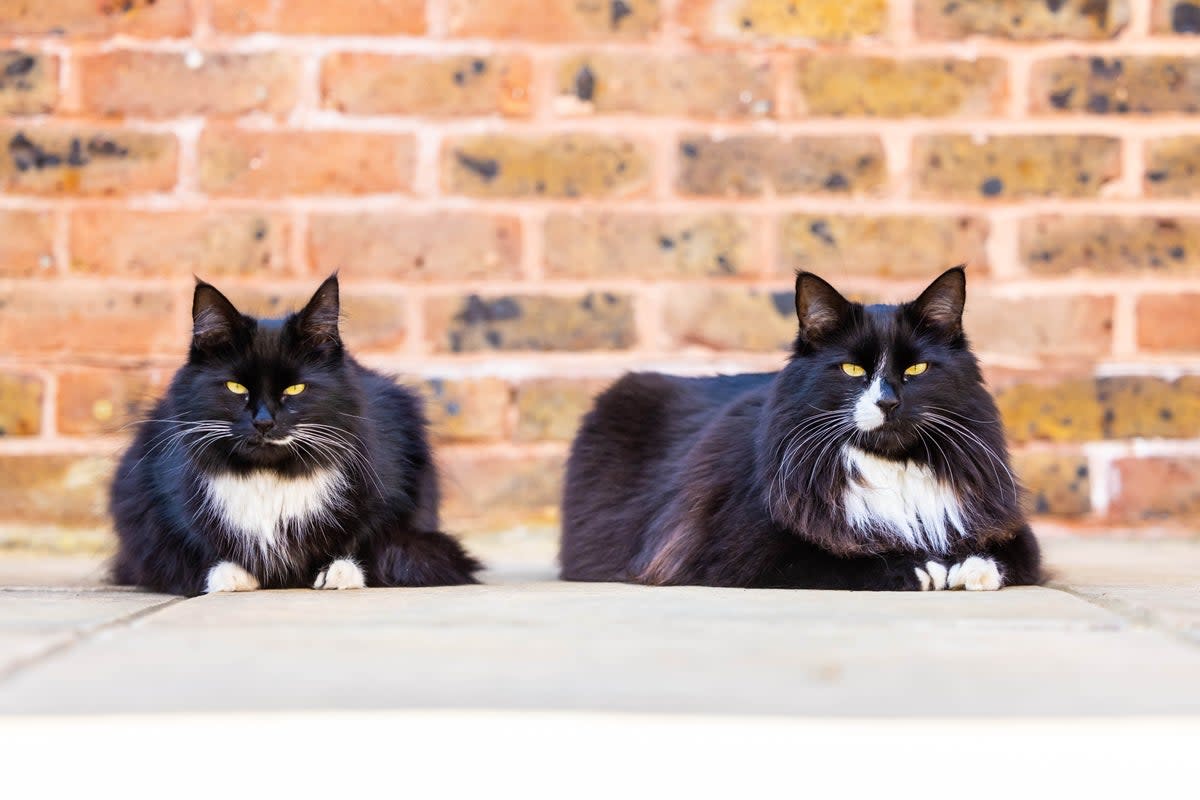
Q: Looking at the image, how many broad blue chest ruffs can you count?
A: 0